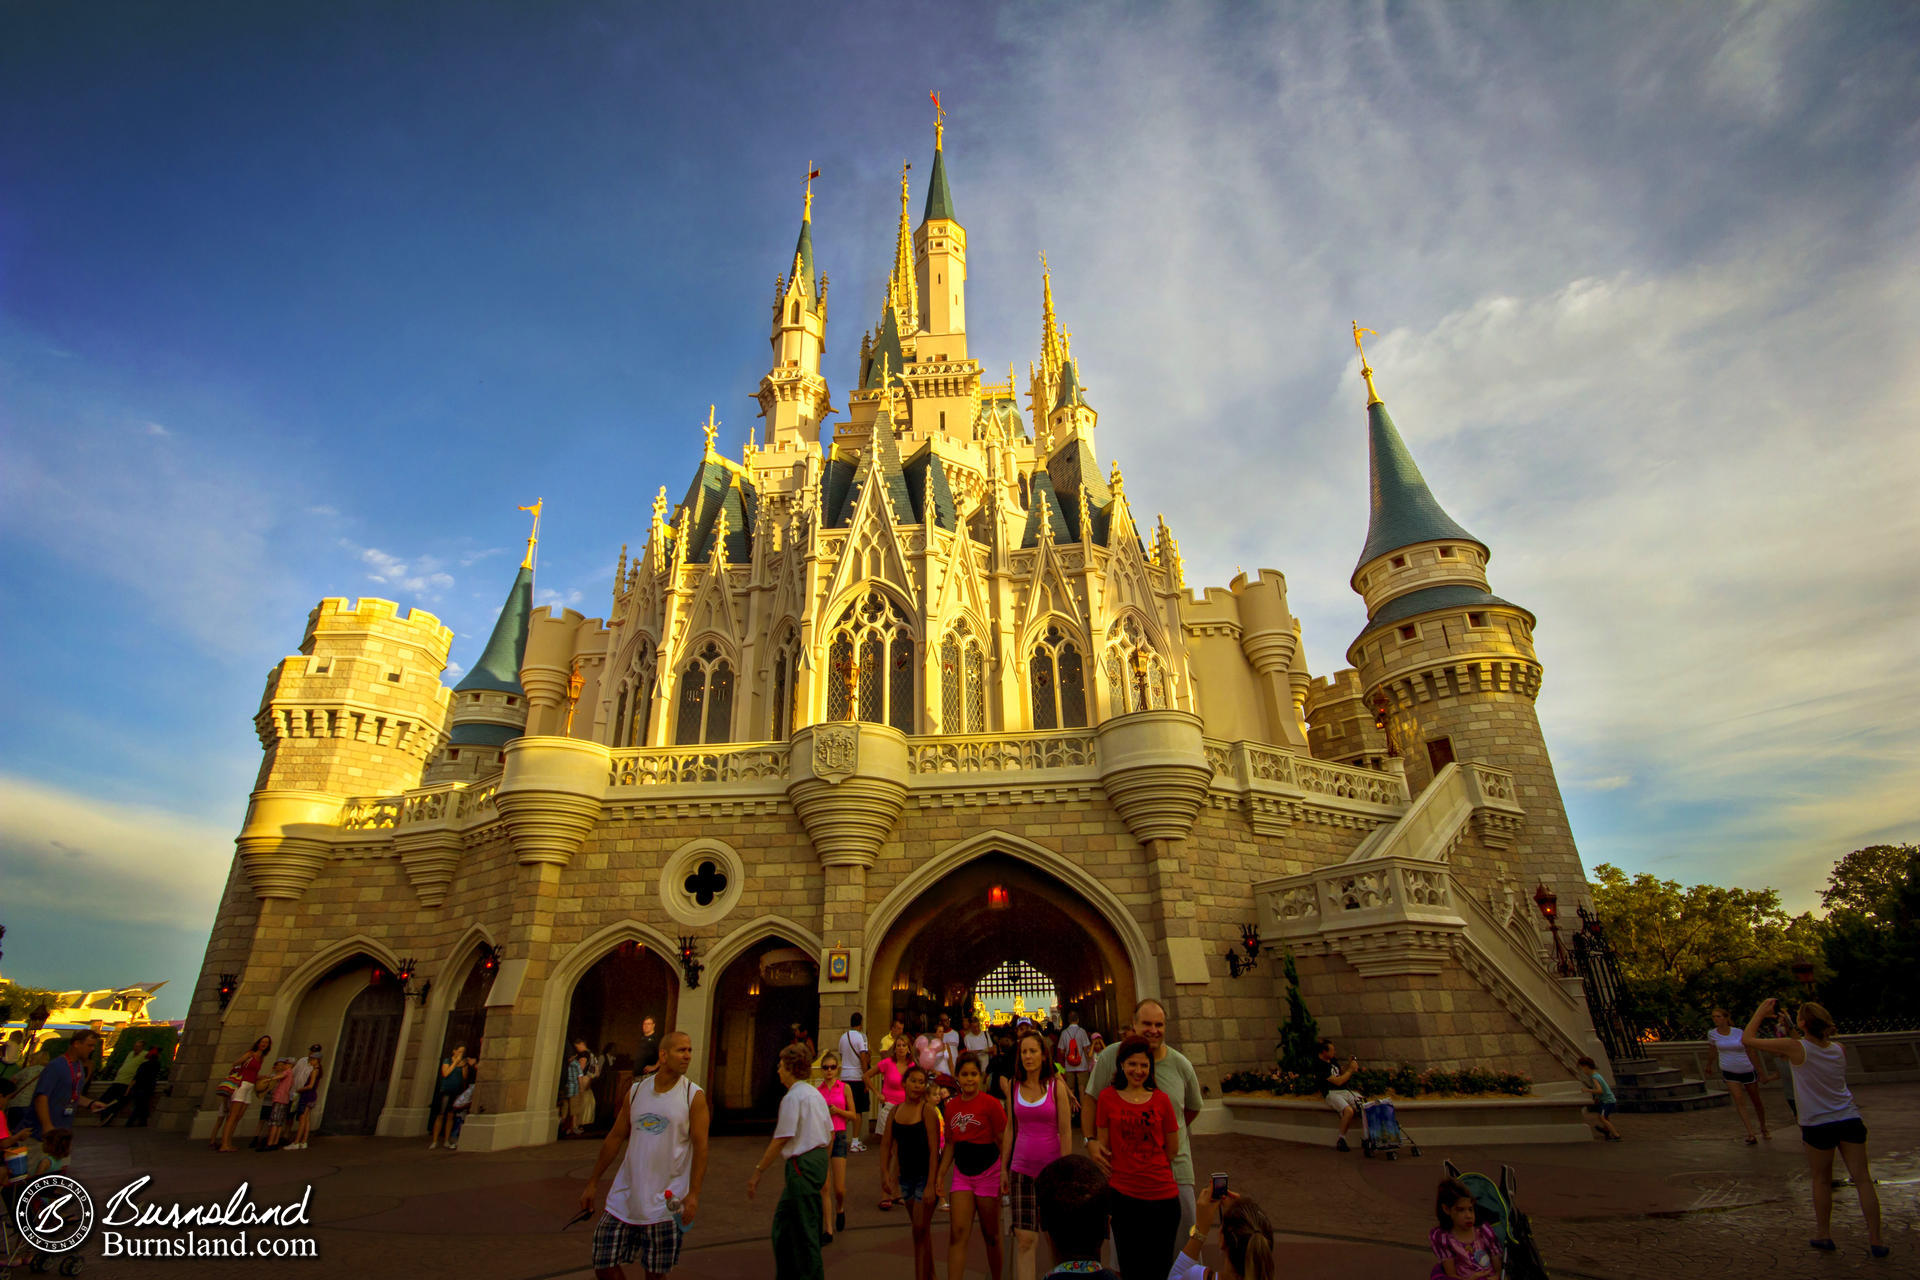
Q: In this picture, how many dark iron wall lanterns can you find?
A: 5